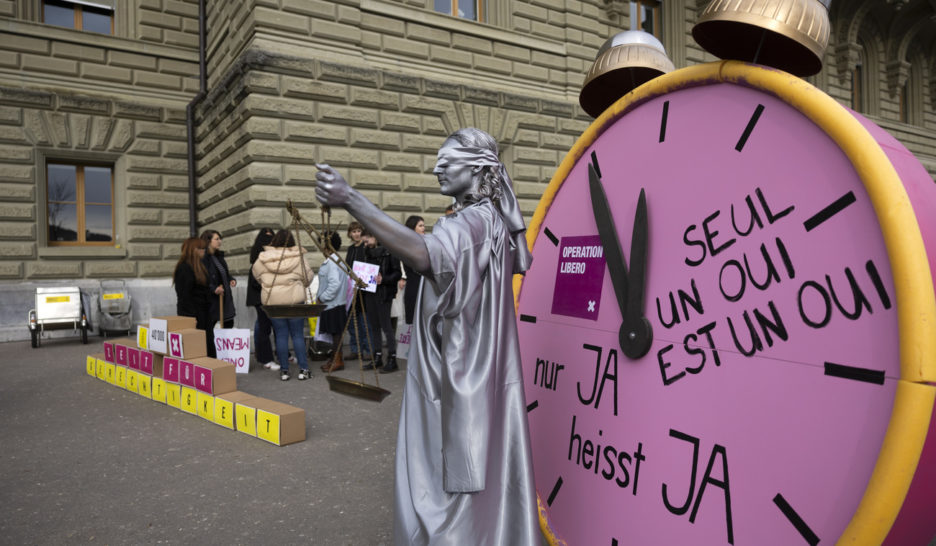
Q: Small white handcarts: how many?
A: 1